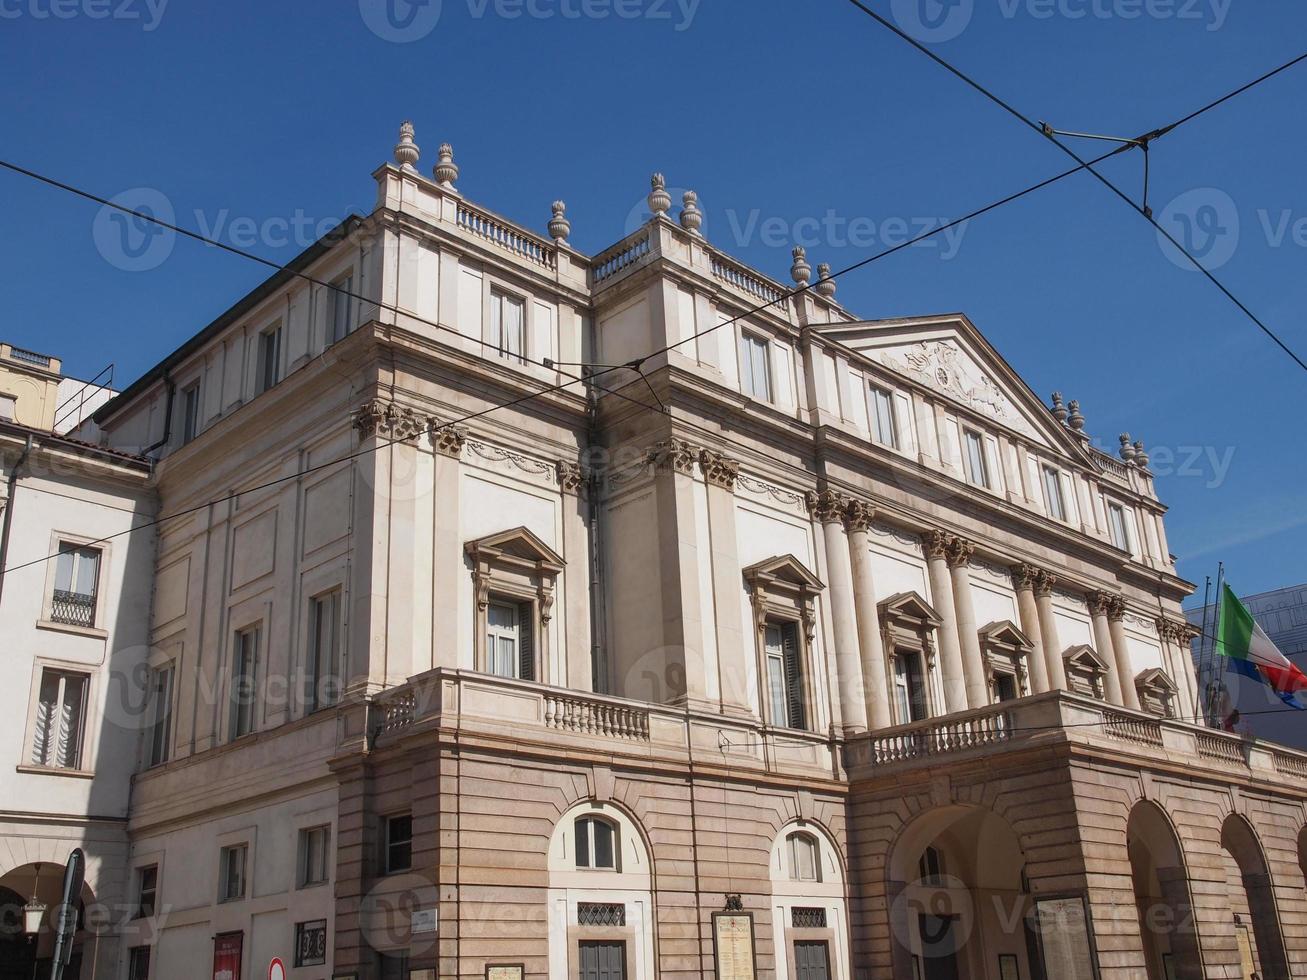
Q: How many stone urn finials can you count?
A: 11